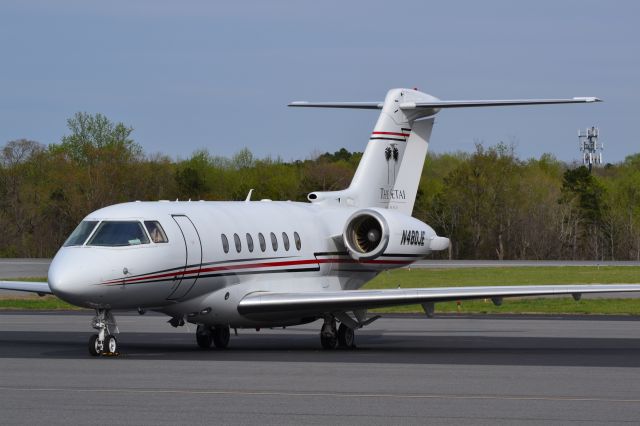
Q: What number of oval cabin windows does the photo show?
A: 7